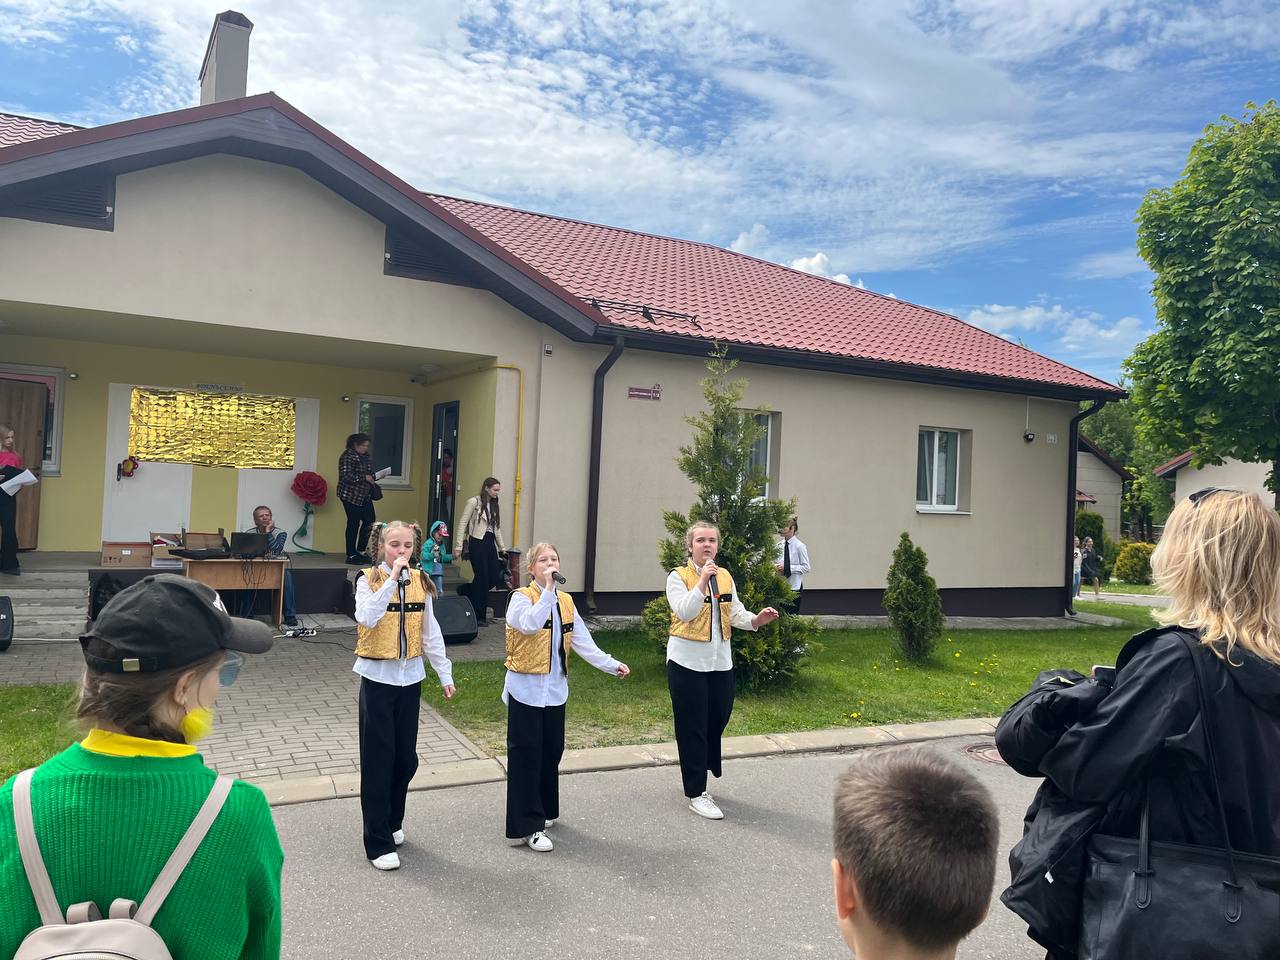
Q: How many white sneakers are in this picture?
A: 5